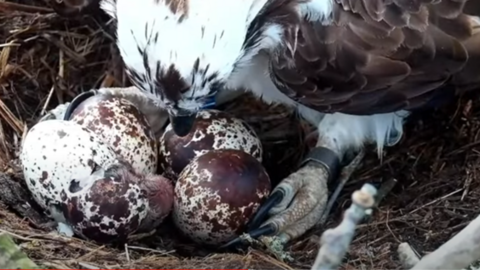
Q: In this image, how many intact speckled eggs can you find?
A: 3